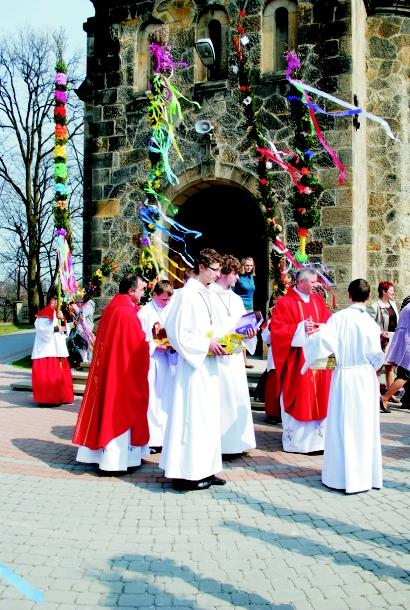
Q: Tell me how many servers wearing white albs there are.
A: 4